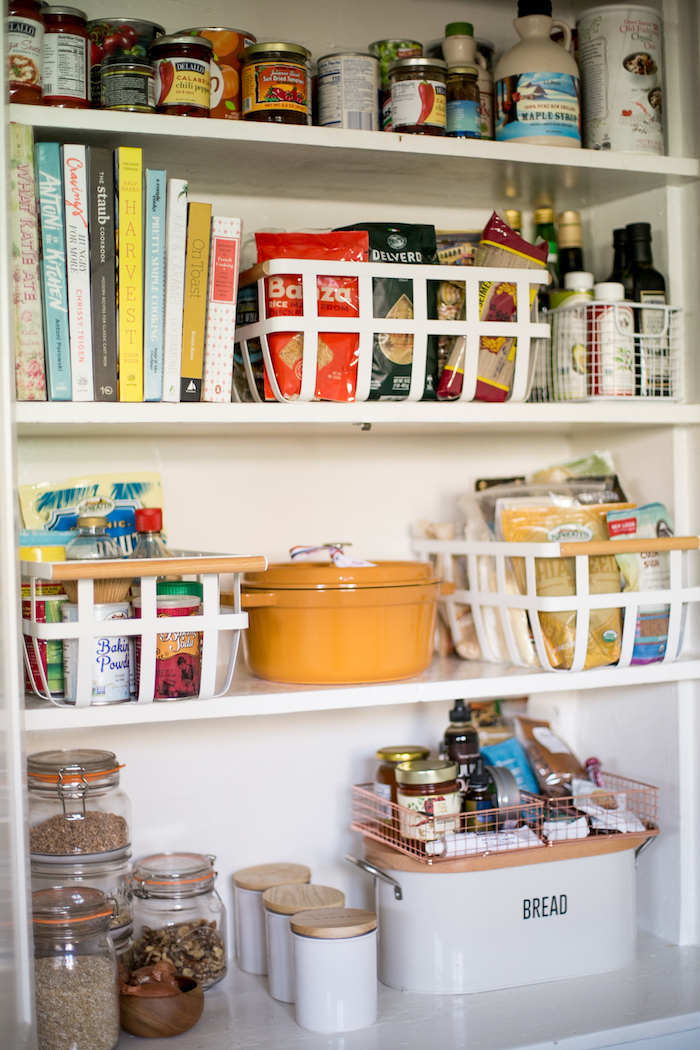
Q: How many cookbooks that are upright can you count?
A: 9